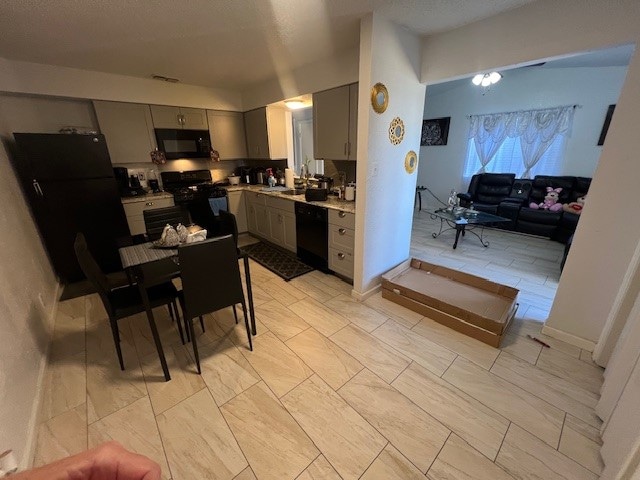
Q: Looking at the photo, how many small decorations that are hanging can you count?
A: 3